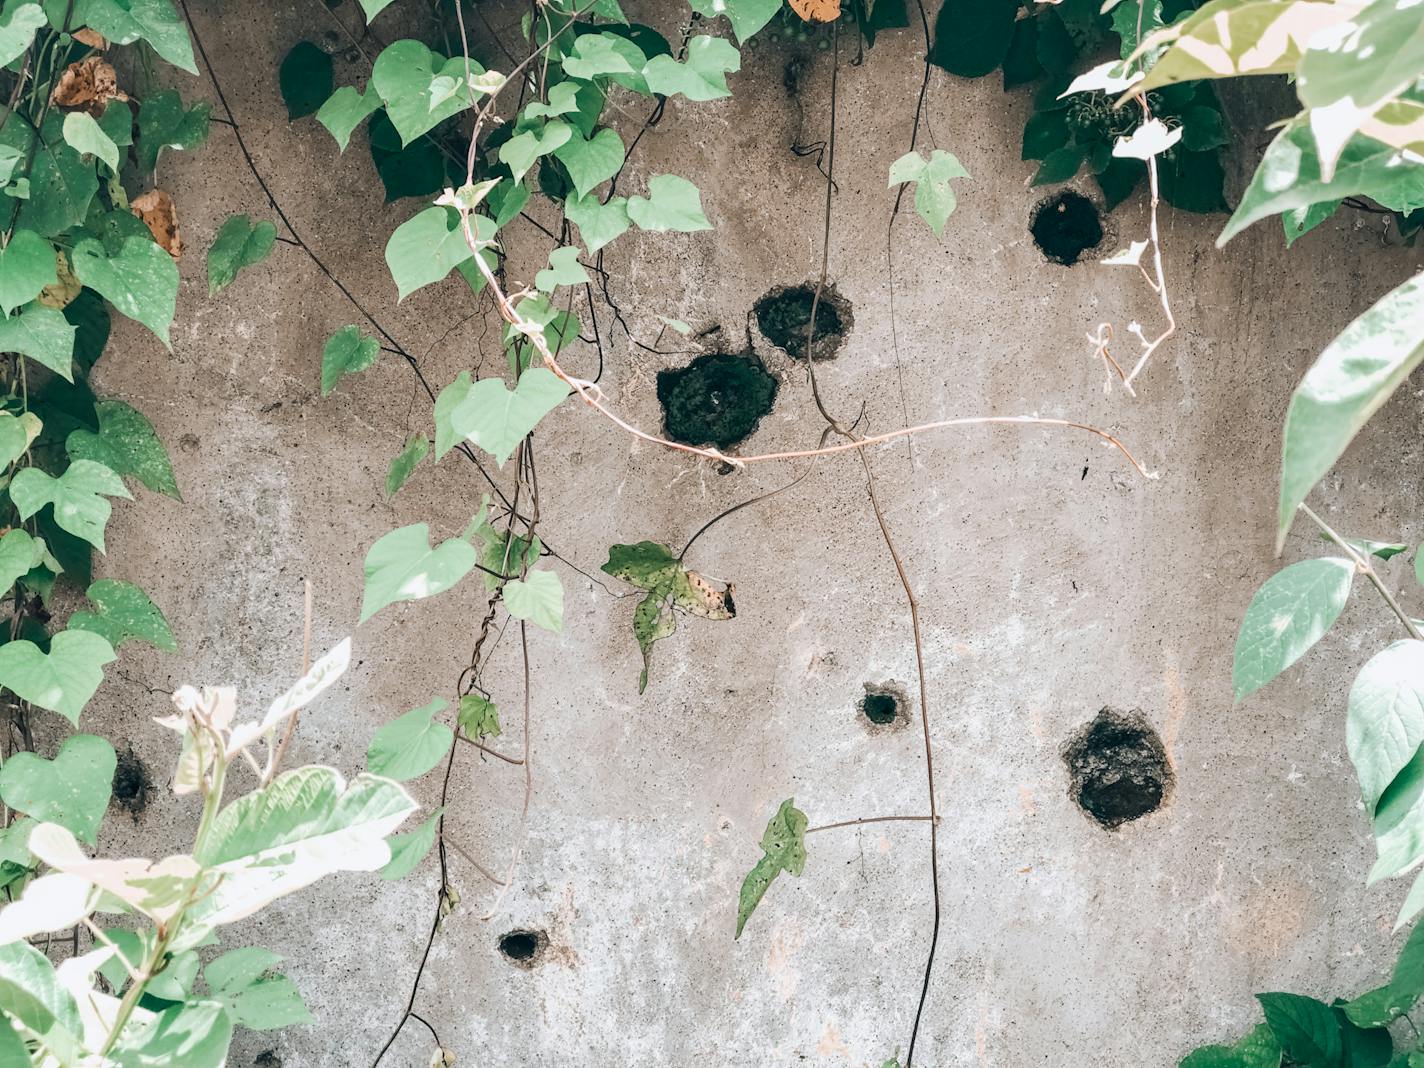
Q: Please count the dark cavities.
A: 7